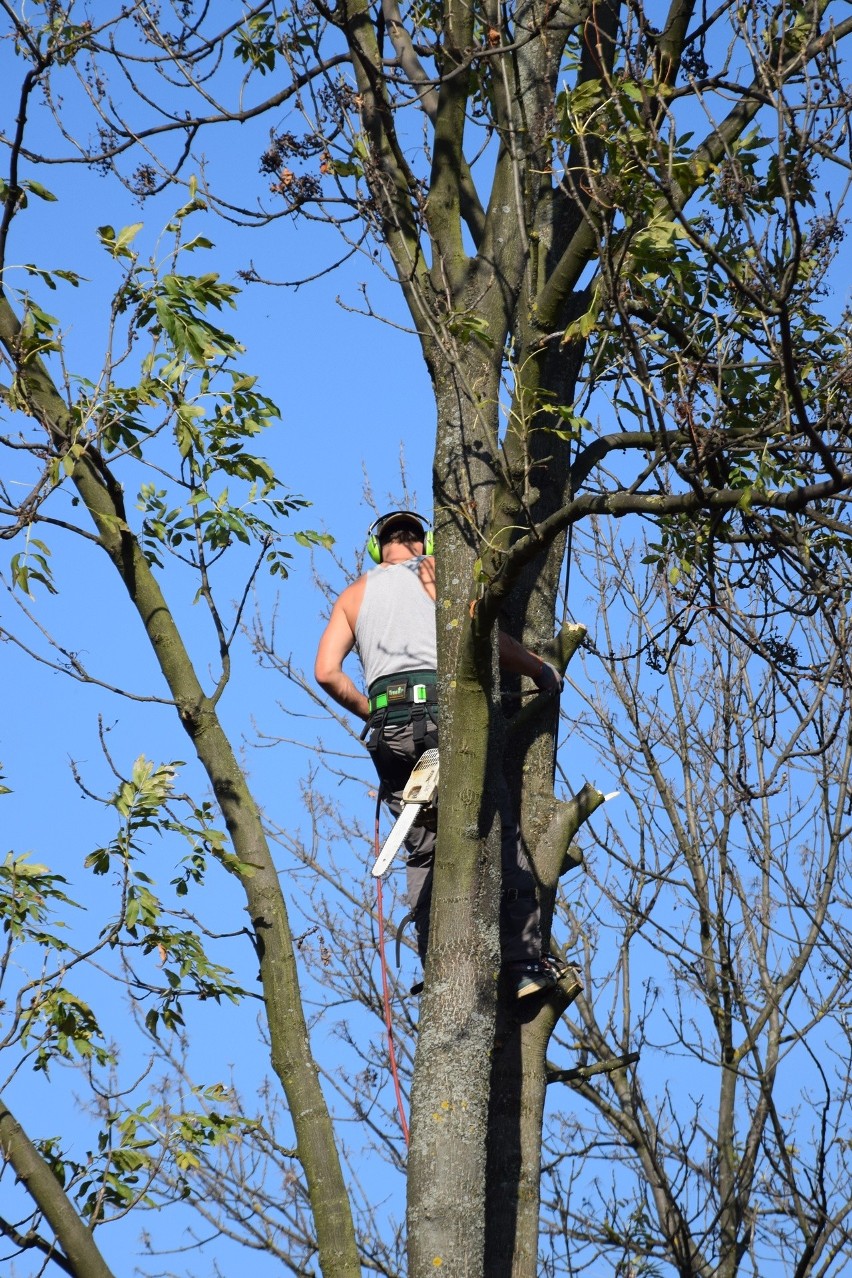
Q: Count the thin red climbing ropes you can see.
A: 1